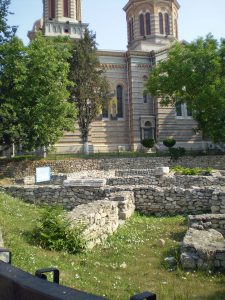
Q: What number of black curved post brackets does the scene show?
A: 3